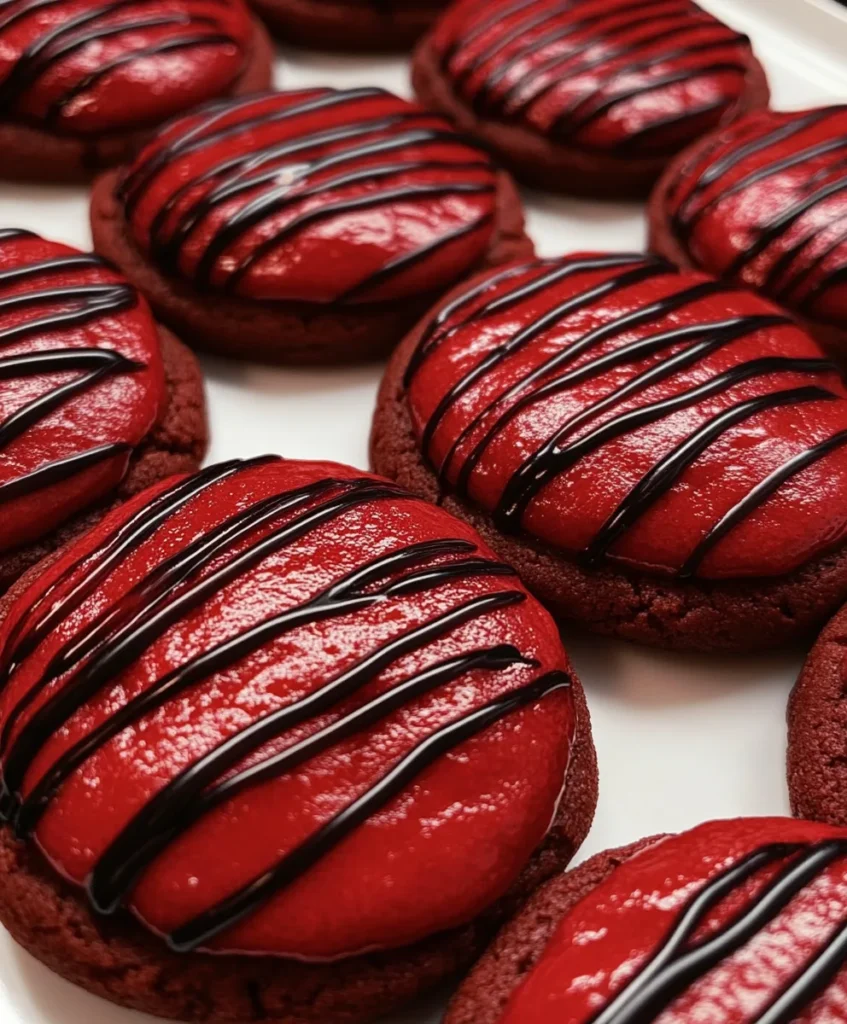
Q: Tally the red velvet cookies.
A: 10